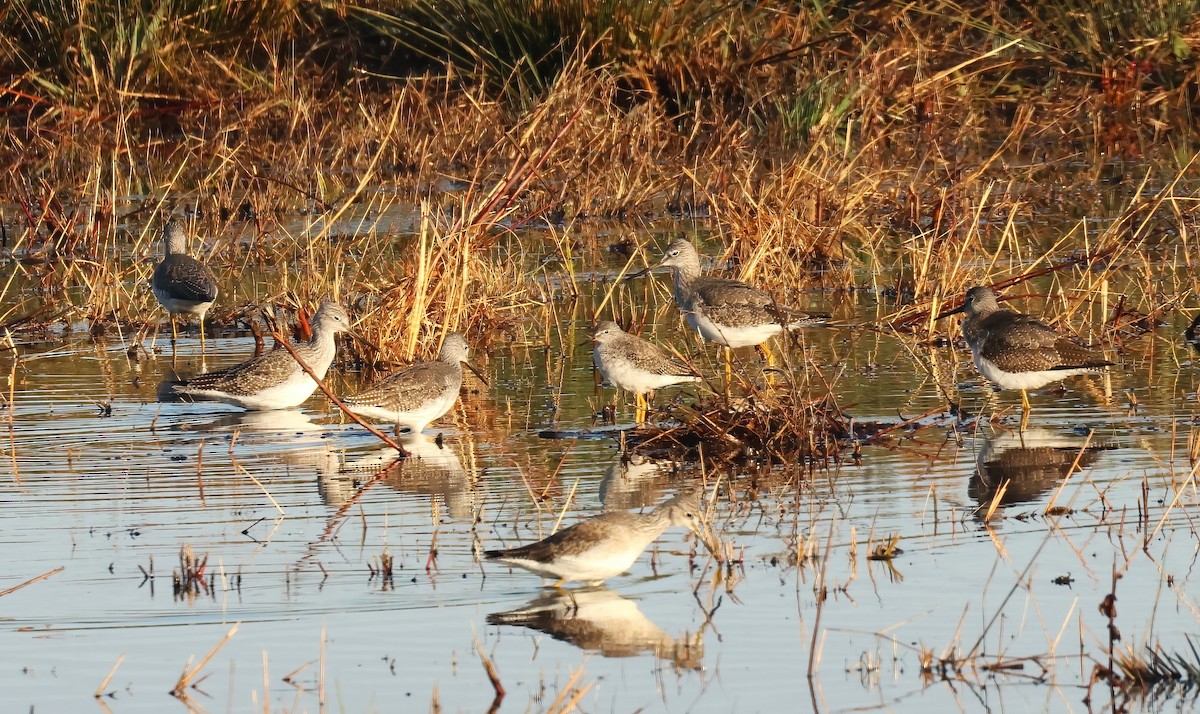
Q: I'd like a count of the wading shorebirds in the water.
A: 7